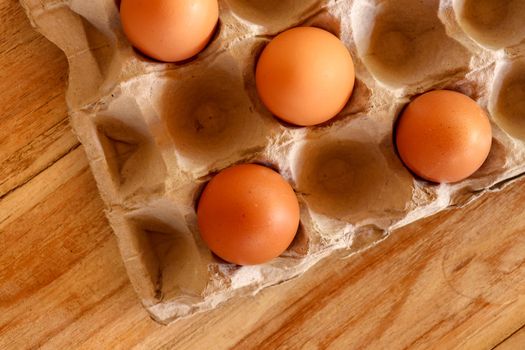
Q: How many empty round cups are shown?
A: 6